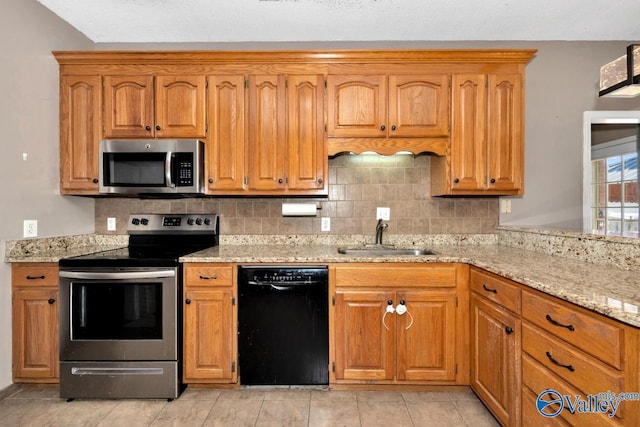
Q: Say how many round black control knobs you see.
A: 5